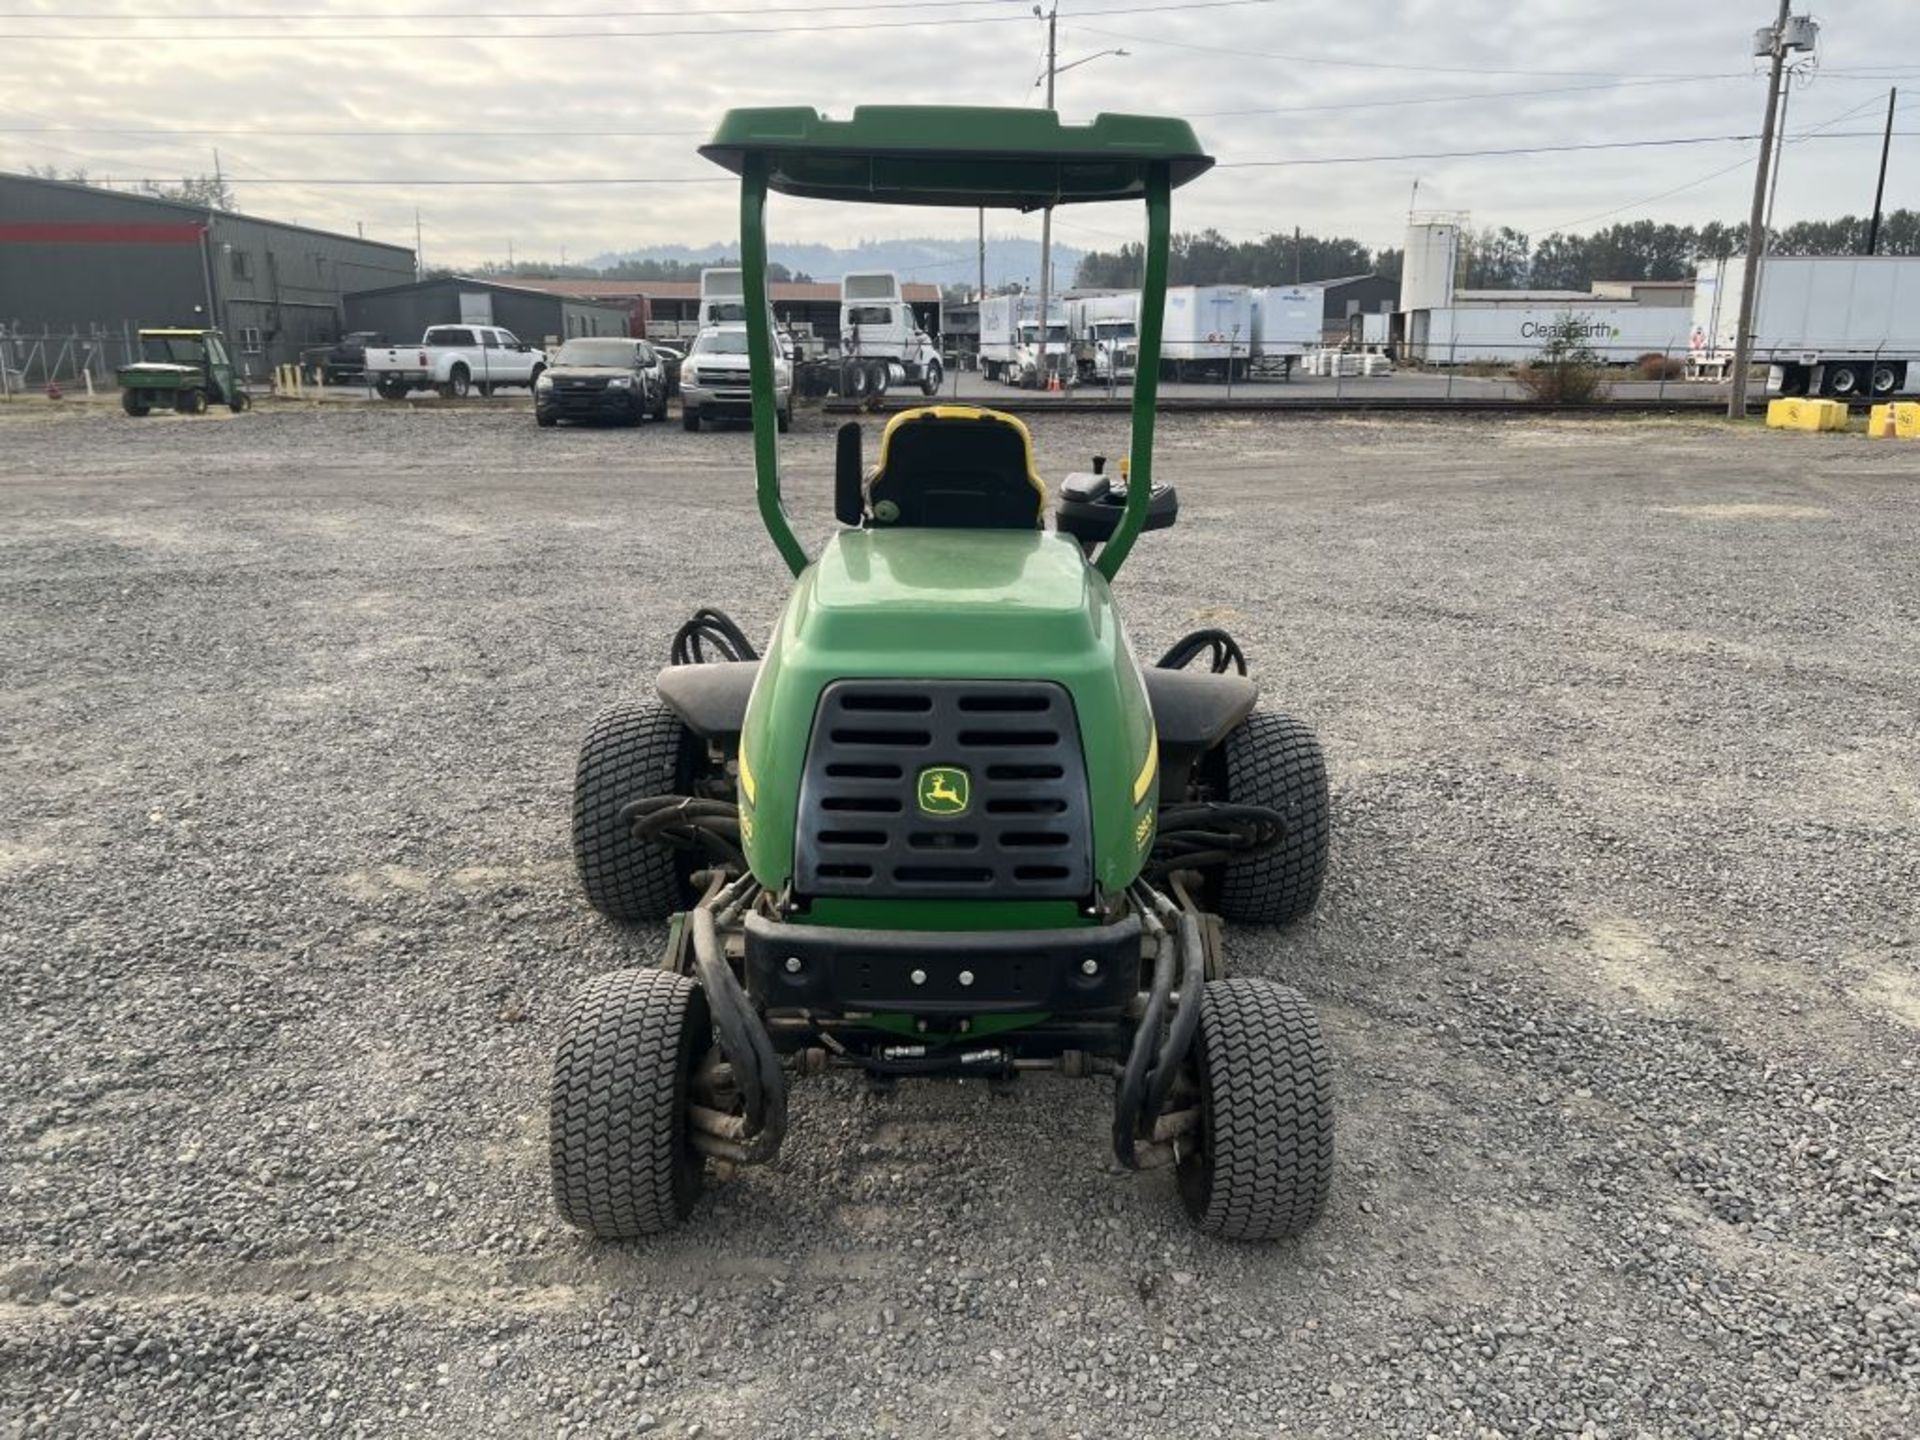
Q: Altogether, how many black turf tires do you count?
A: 4